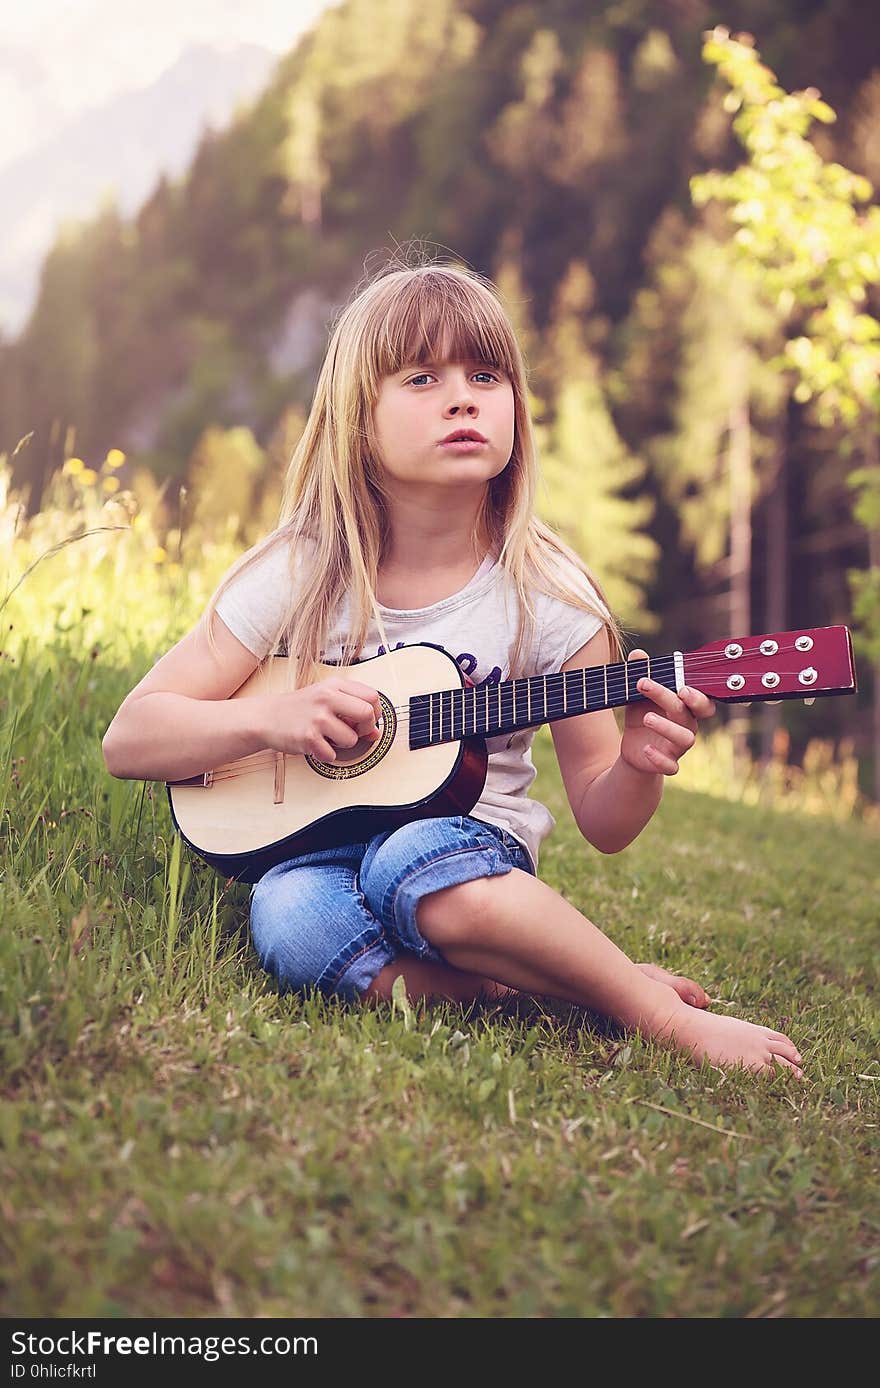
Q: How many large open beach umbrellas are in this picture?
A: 0